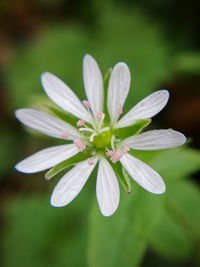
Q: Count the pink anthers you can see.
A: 10